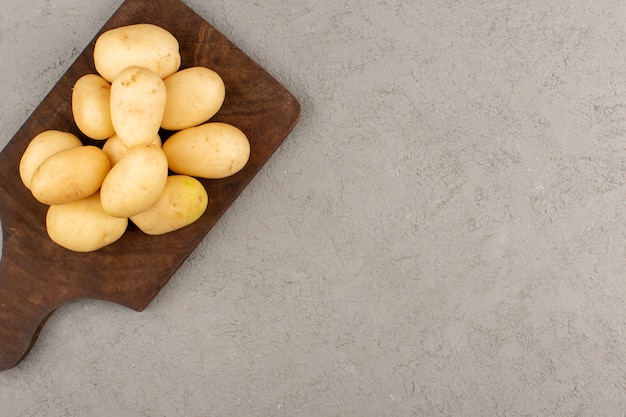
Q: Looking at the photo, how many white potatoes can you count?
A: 11